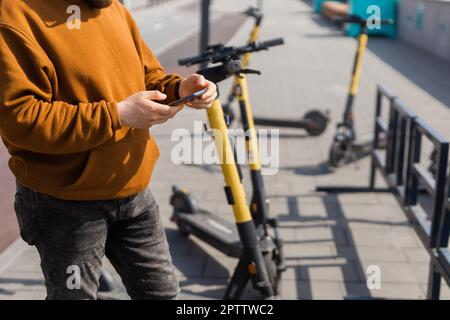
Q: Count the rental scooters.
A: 4